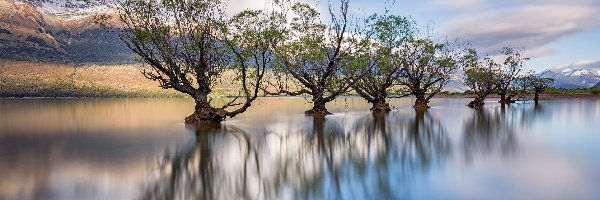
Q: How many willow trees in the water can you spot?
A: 7